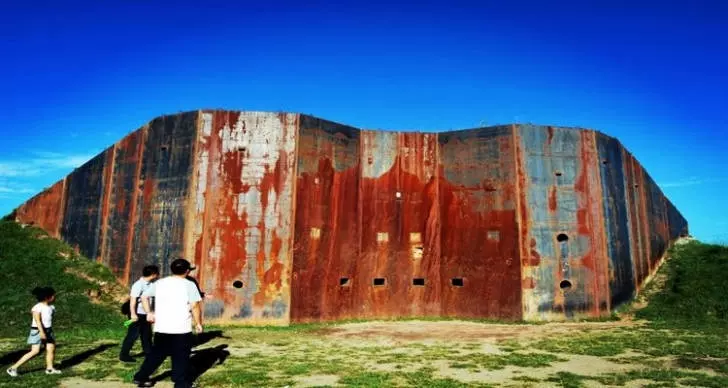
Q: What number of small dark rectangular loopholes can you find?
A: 4